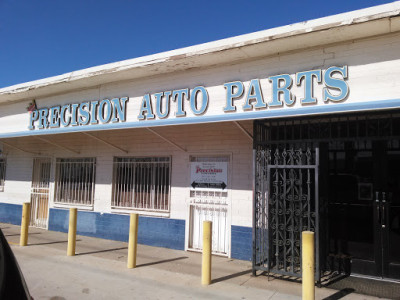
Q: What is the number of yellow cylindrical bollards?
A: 5